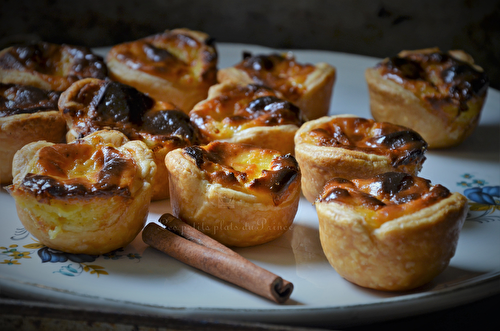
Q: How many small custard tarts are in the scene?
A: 11